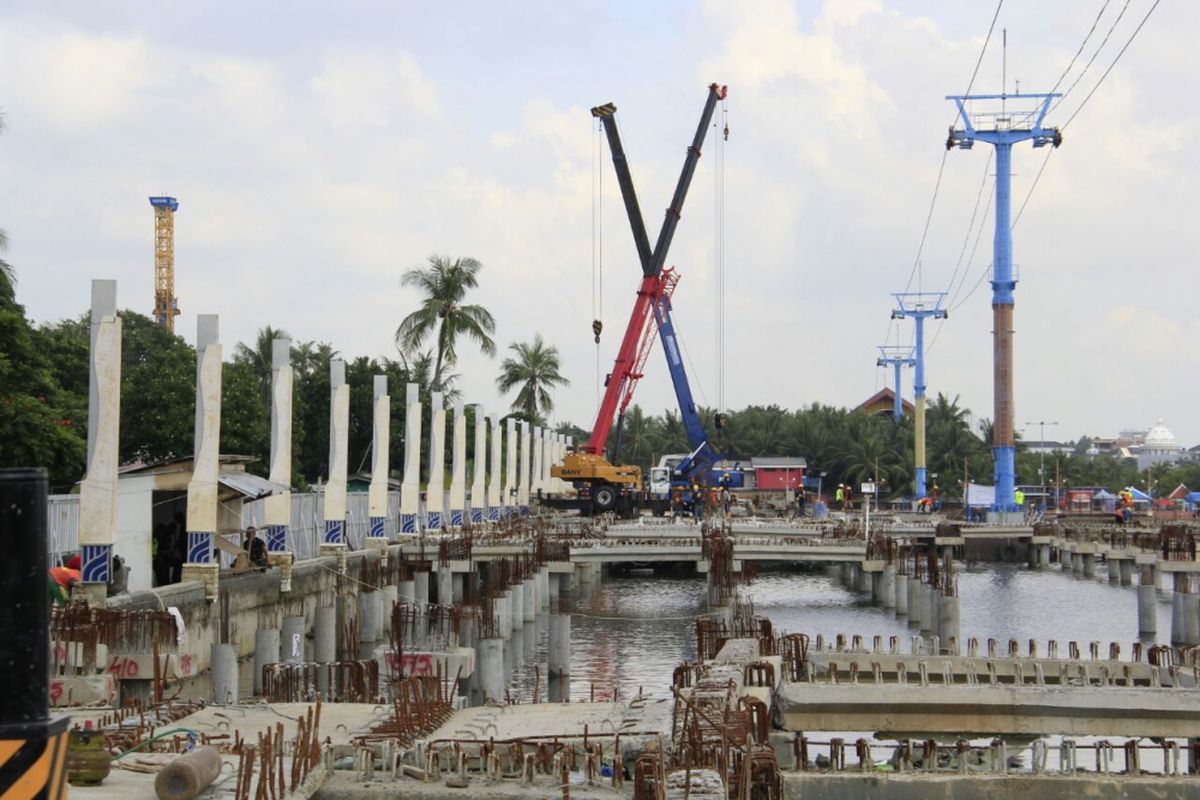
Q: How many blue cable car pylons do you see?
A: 3